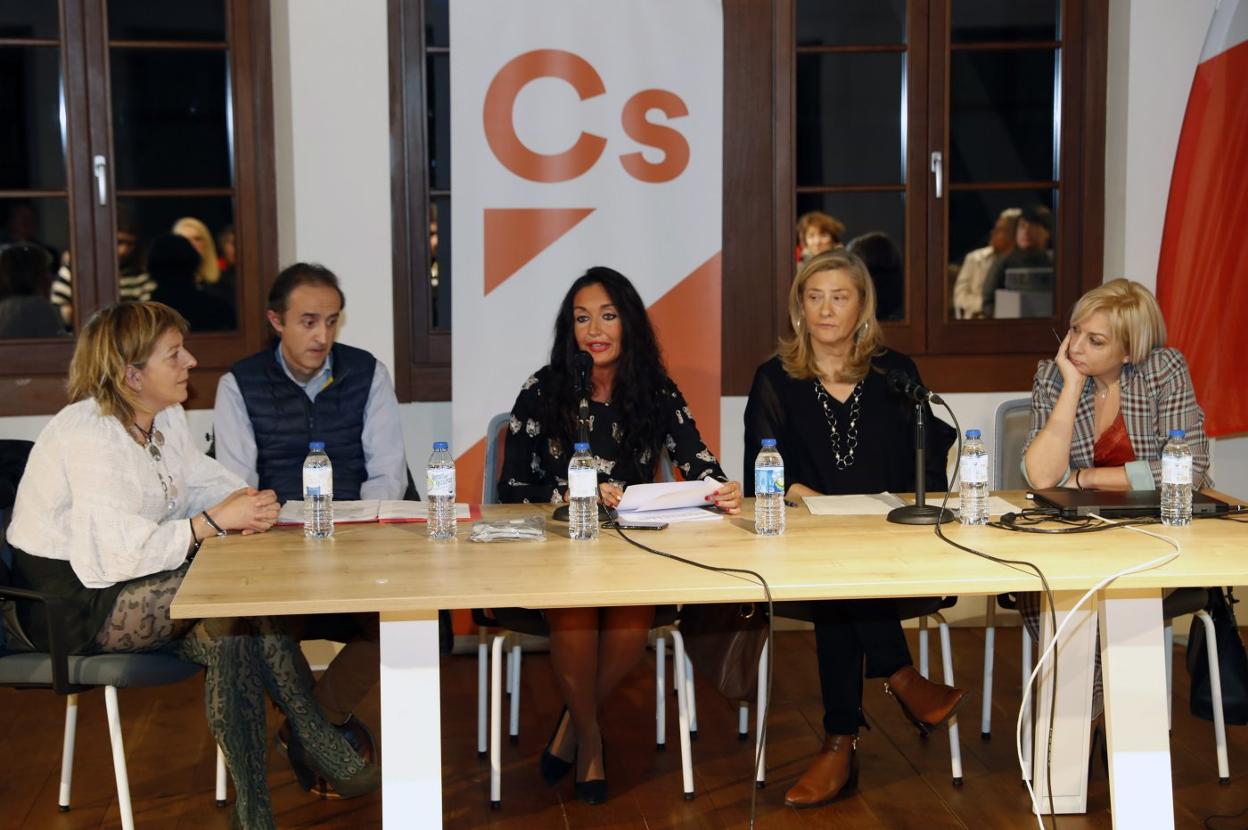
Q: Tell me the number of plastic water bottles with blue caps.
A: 6